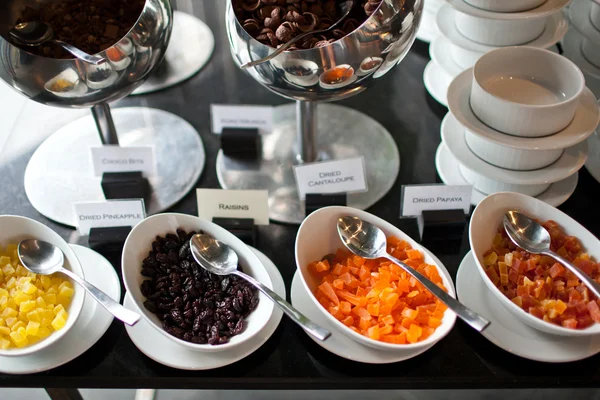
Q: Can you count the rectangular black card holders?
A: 6